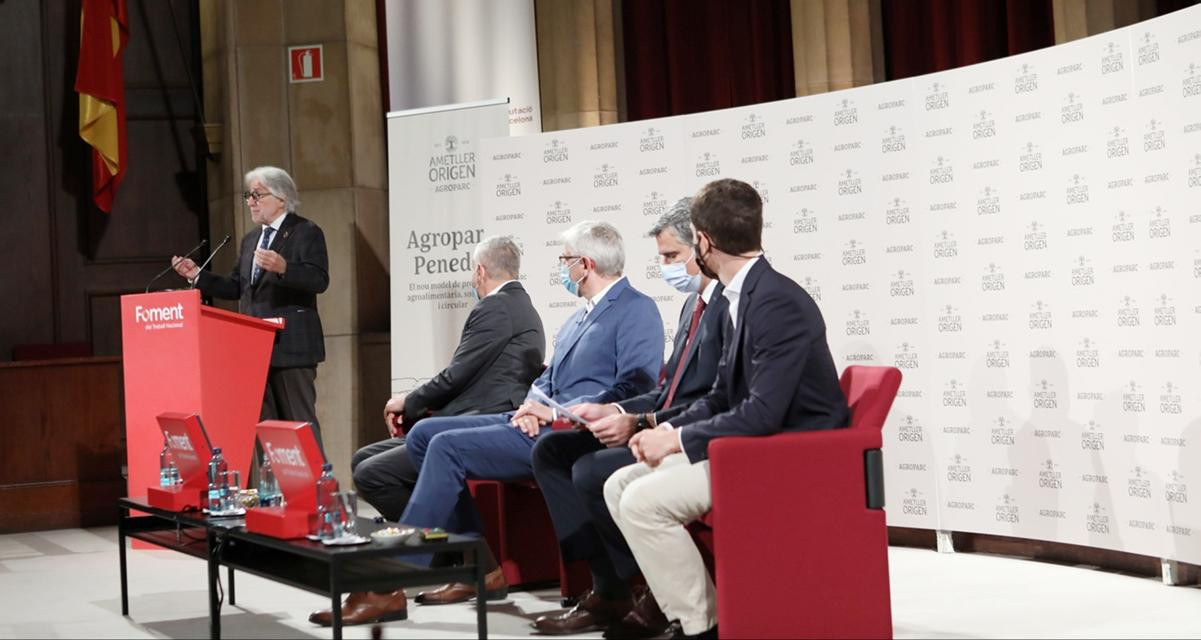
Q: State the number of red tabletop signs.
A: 2